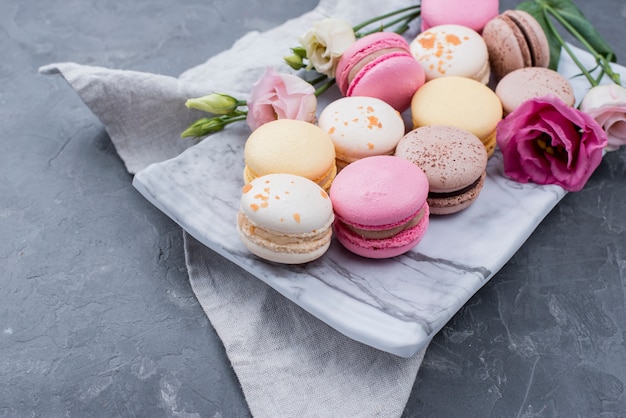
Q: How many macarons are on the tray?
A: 11